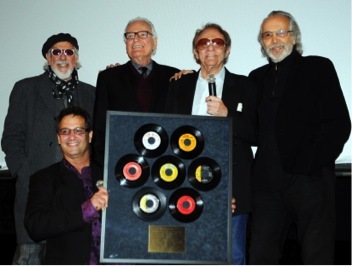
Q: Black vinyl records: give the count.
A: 7